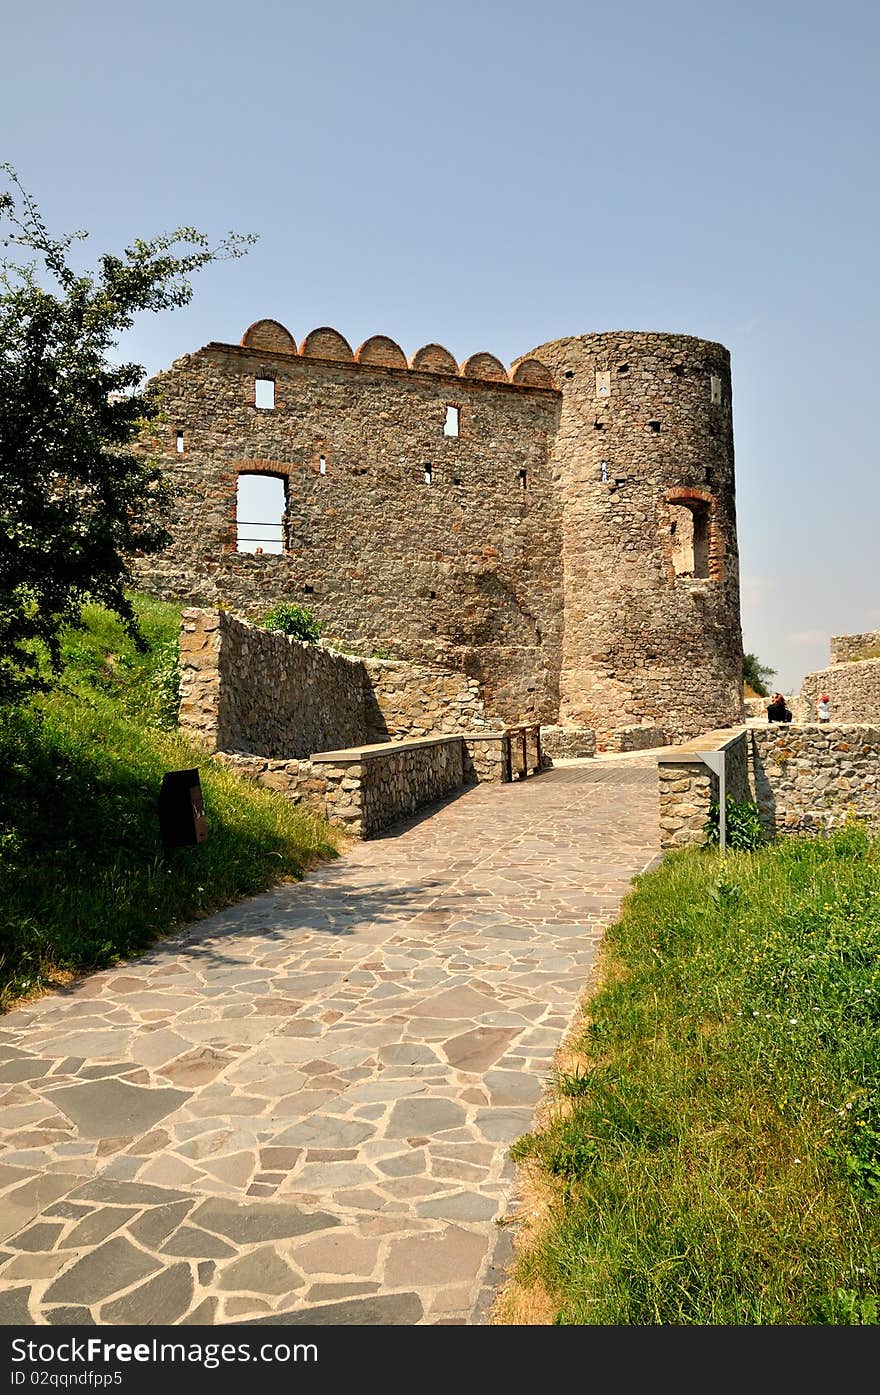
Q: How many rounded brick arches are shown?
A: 6